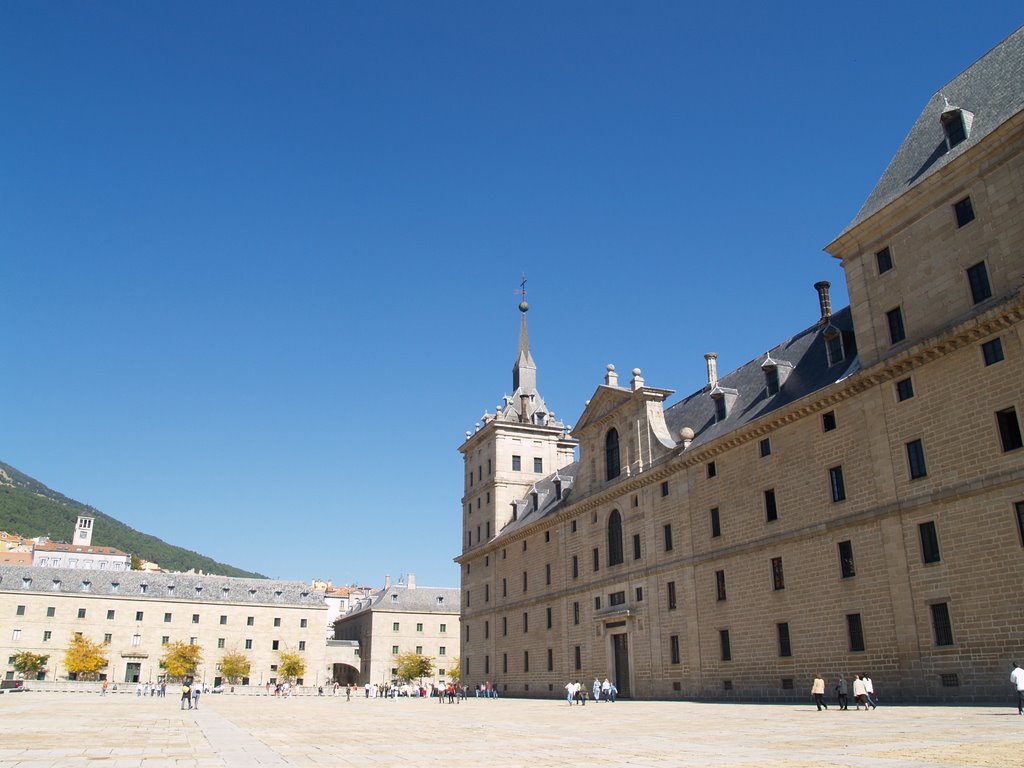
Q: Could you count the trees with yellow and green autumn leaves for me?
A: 7